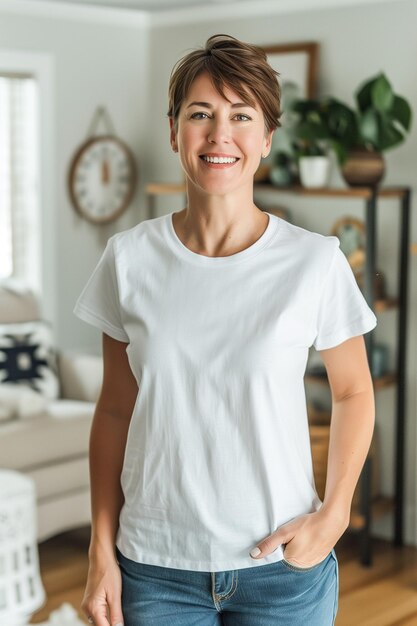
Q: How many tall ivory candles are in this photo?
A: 0